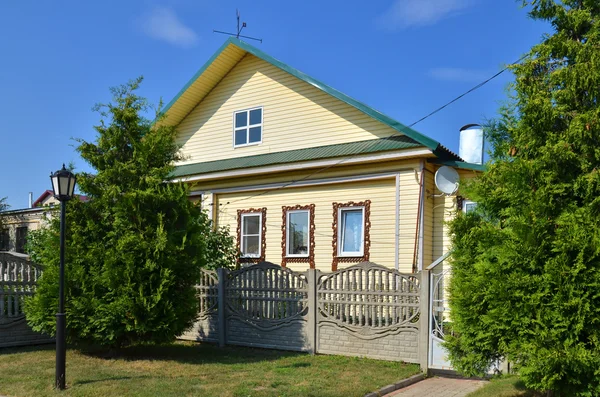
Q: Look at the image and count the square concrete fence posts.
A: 3